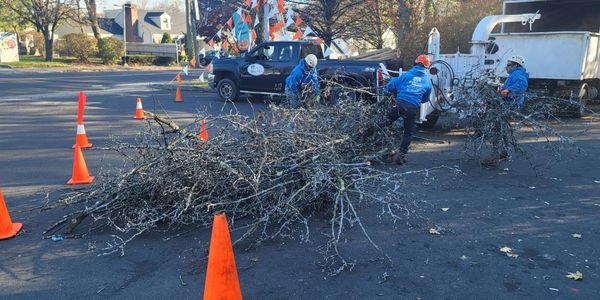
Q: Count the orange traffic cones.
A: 7